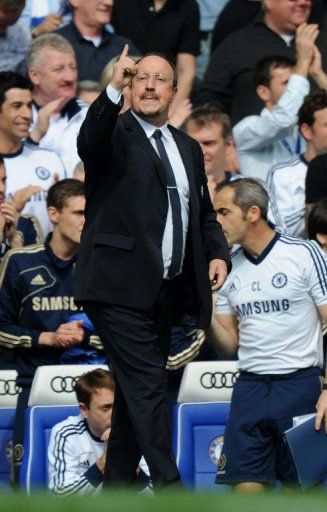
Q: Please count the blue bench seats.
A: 3